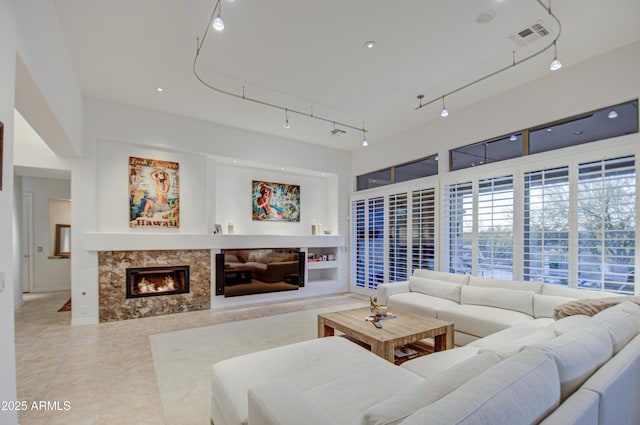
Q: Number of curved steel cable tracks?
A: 2